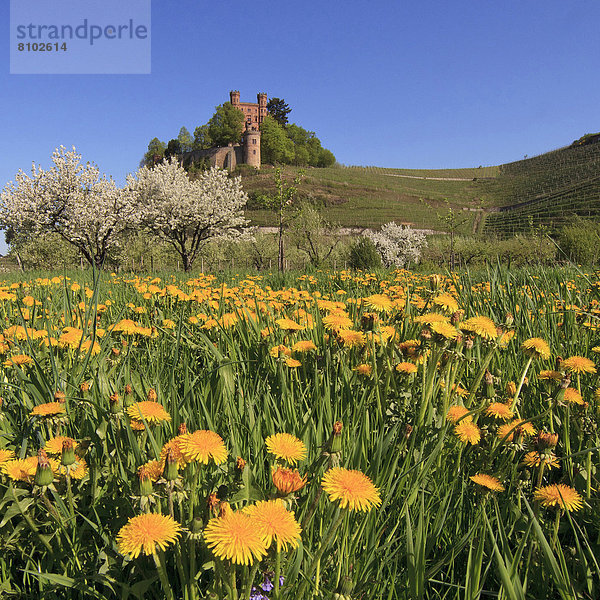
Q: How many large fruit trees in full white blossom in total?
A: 2